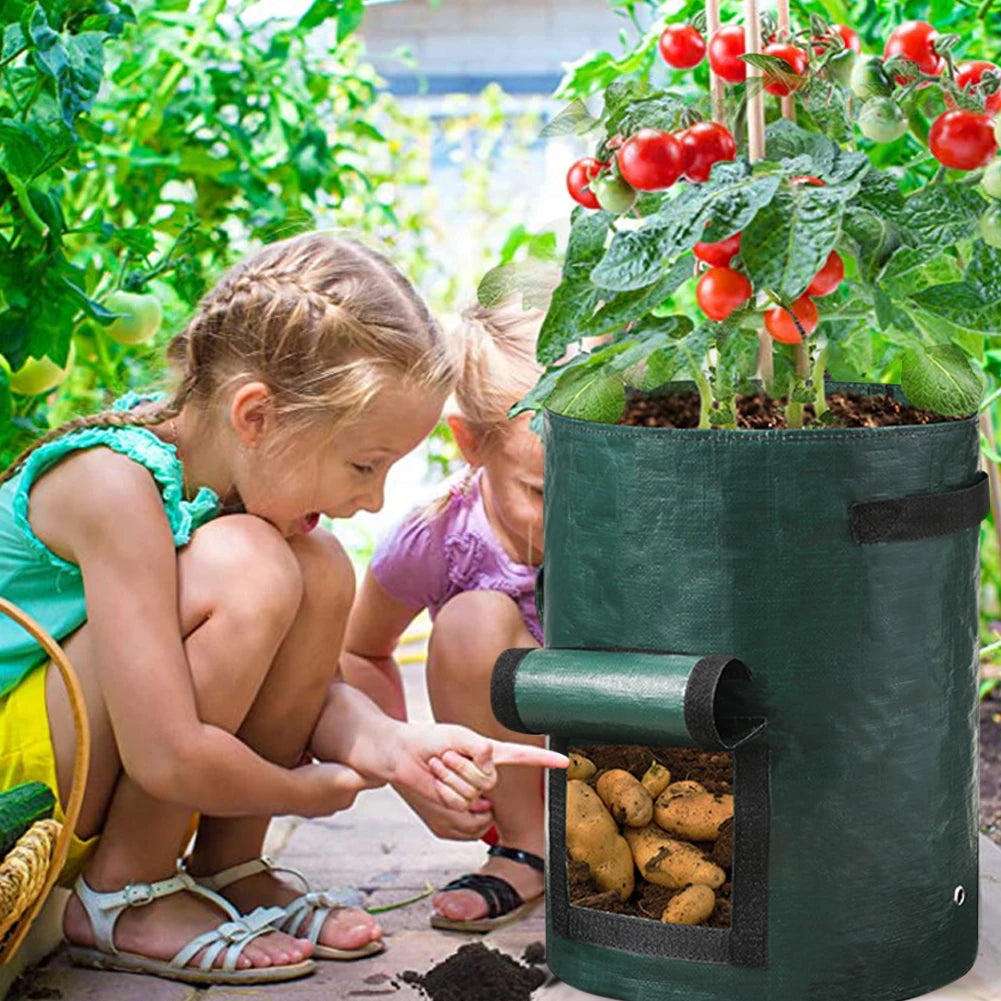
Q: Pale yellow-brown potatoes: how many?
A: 7